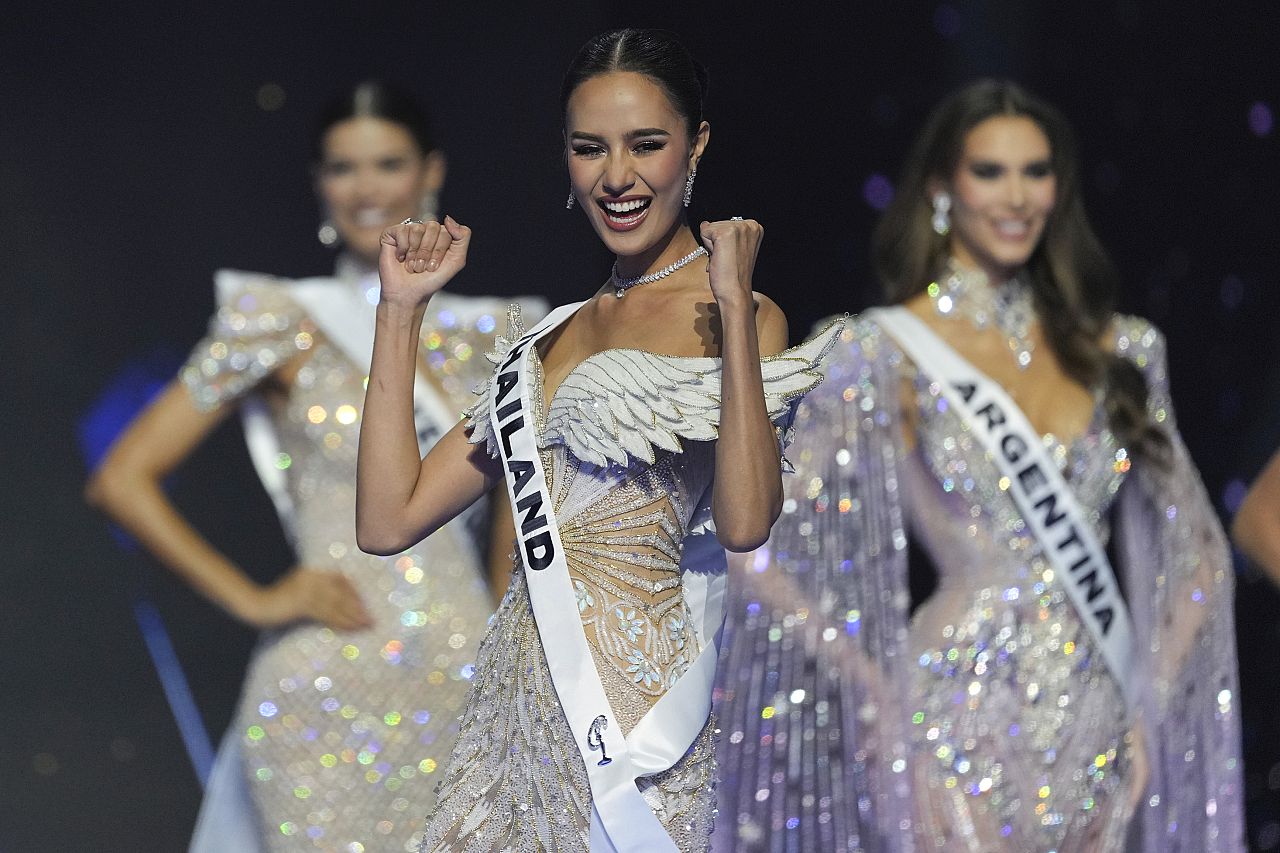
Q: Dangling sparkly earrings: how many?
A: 5